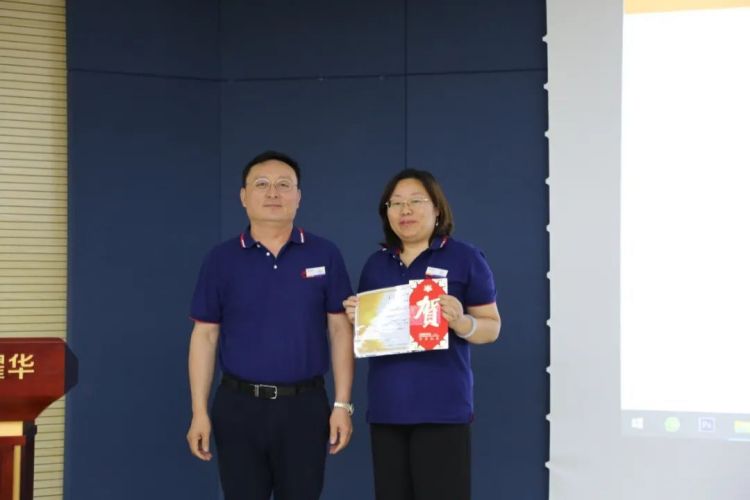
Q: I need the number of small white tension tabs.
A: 10